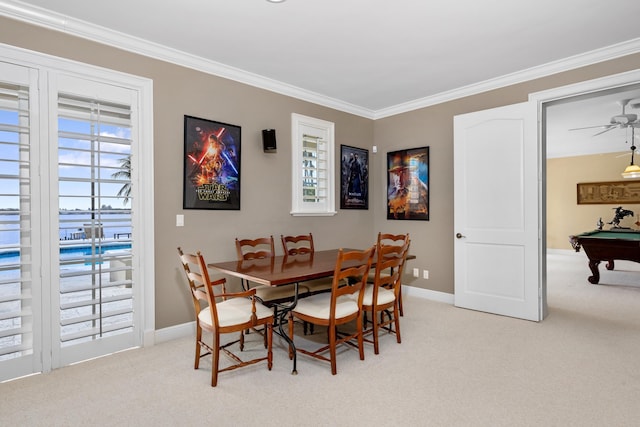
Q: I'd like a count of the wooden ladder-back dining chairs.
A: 6